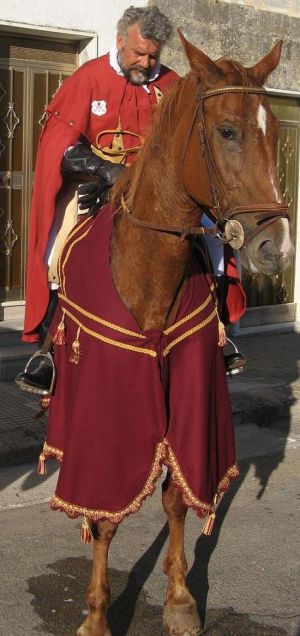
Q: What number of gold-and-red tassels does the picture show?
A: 6